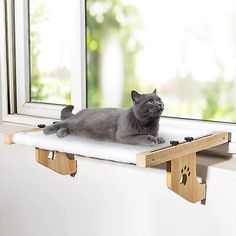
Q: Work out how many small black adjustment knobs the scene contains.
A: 4